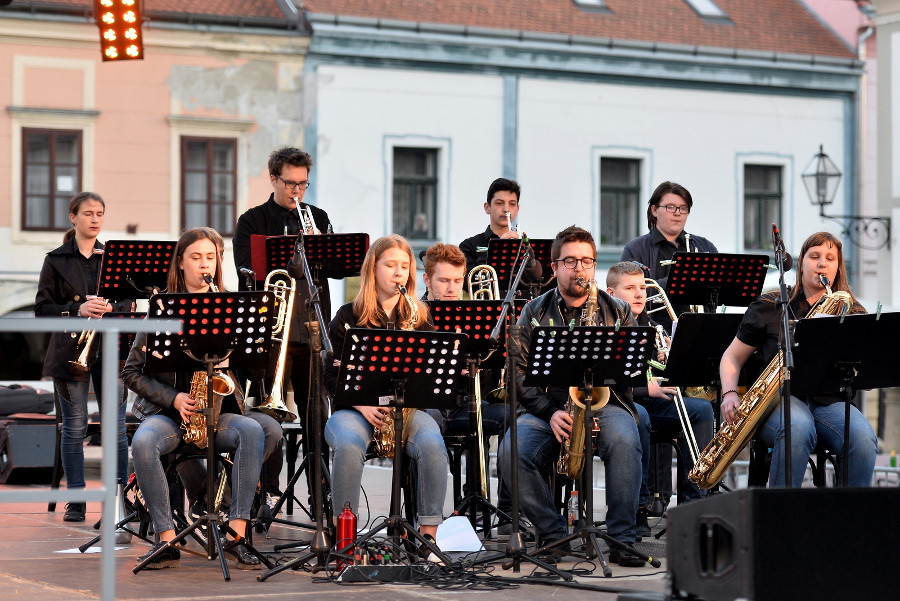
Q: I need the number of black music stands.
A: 11